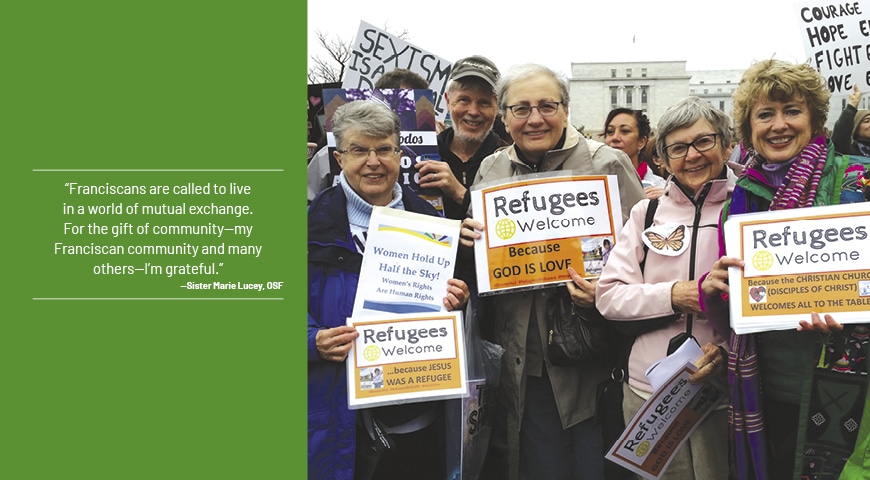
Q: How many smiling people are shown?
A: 5